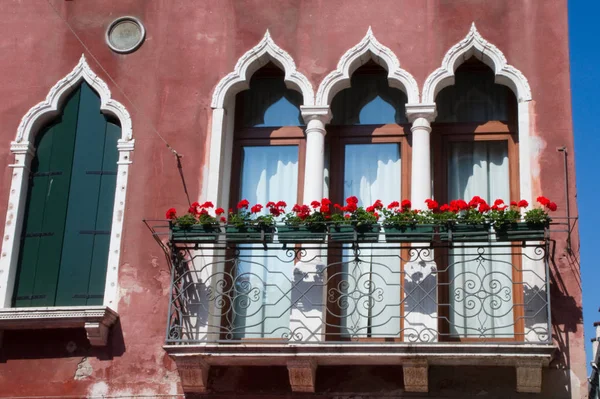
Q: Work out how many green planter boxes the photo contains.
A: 7